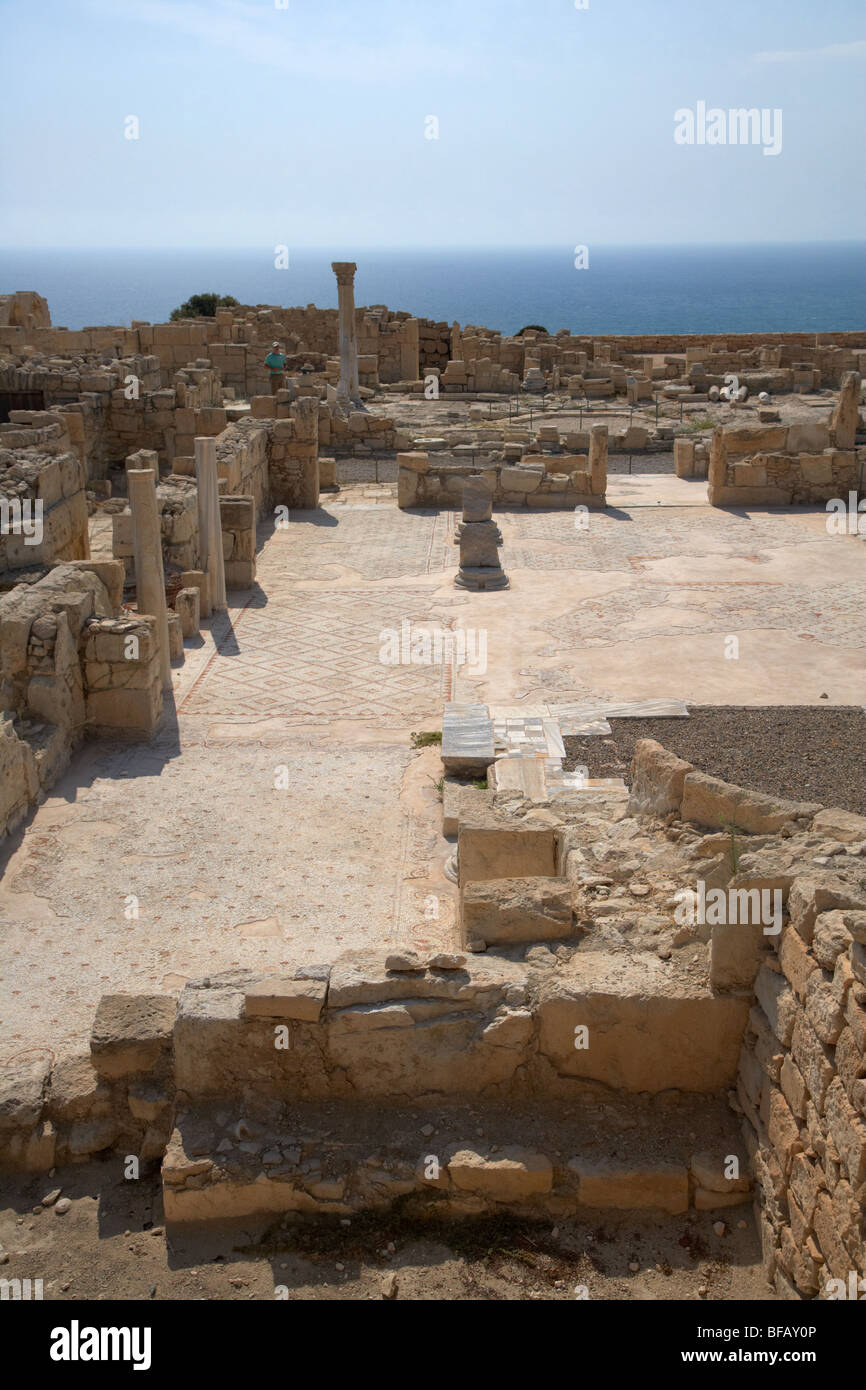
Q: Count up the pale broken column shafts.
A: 2